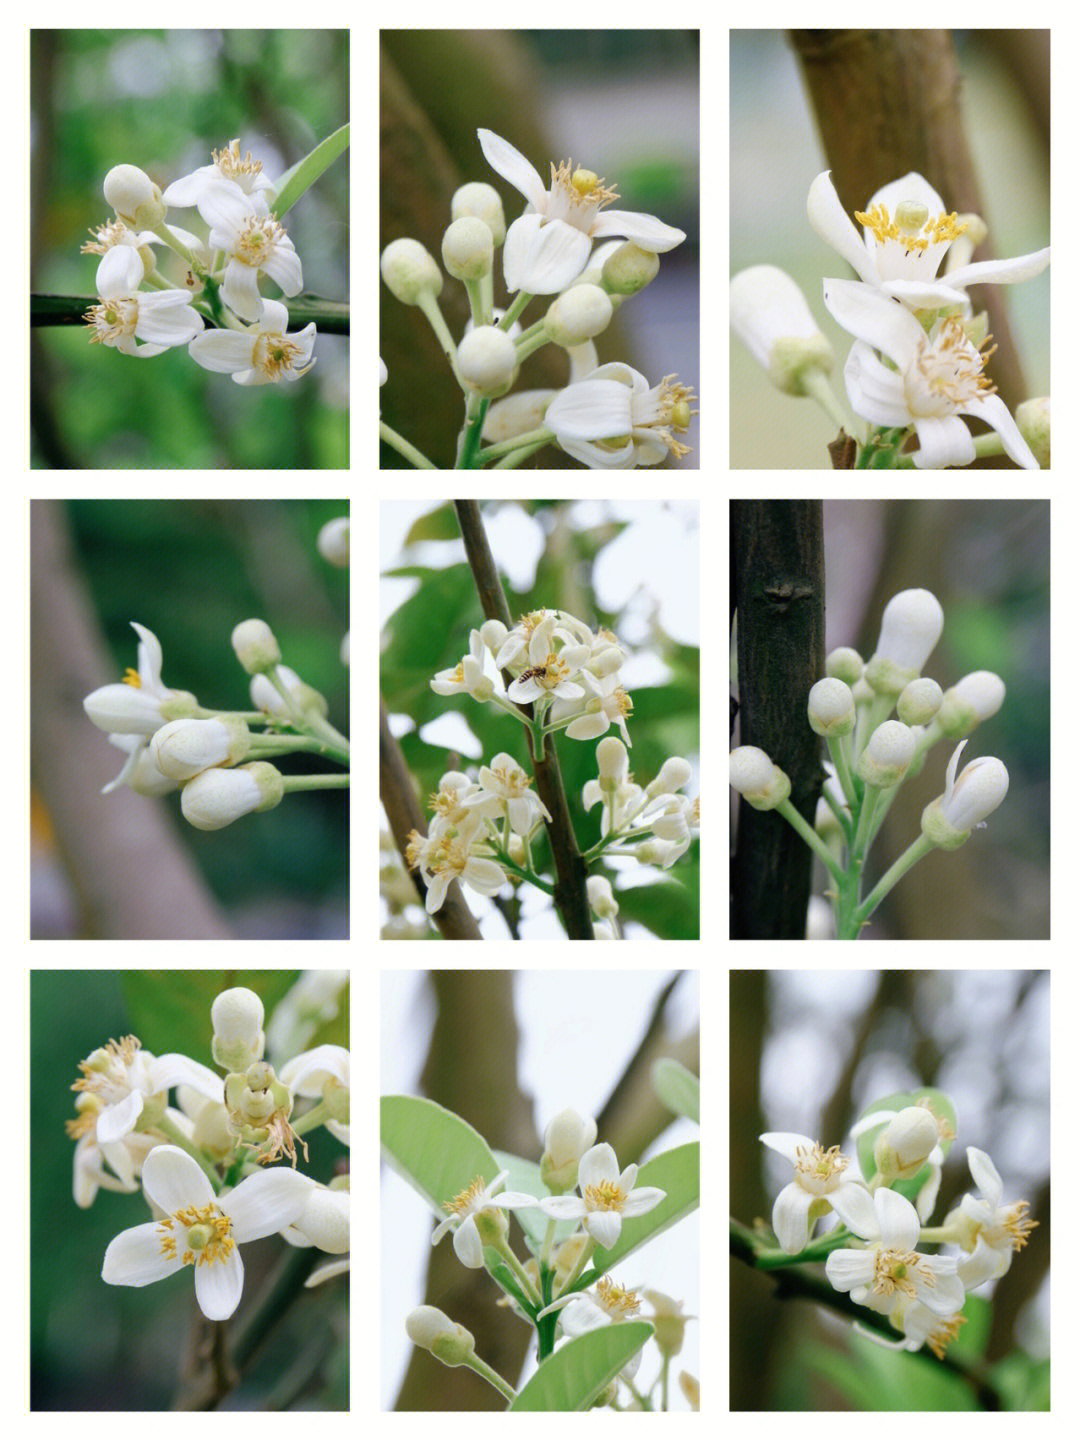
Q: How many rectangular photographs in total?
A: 9